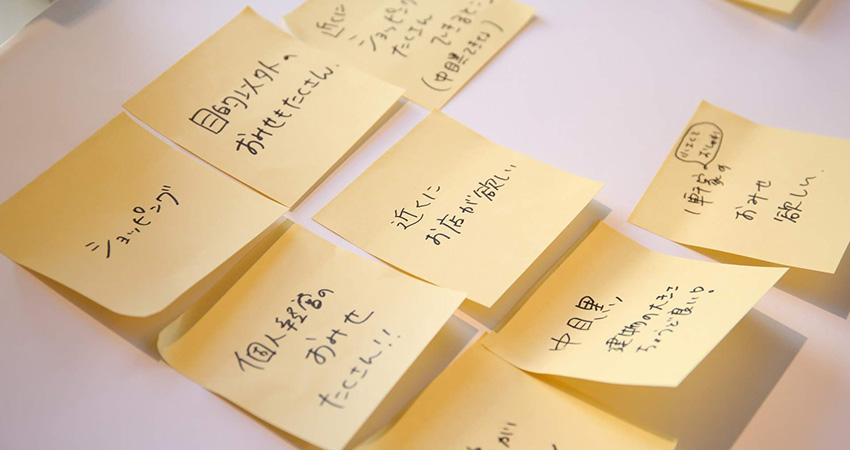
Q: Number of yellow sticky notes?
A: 9